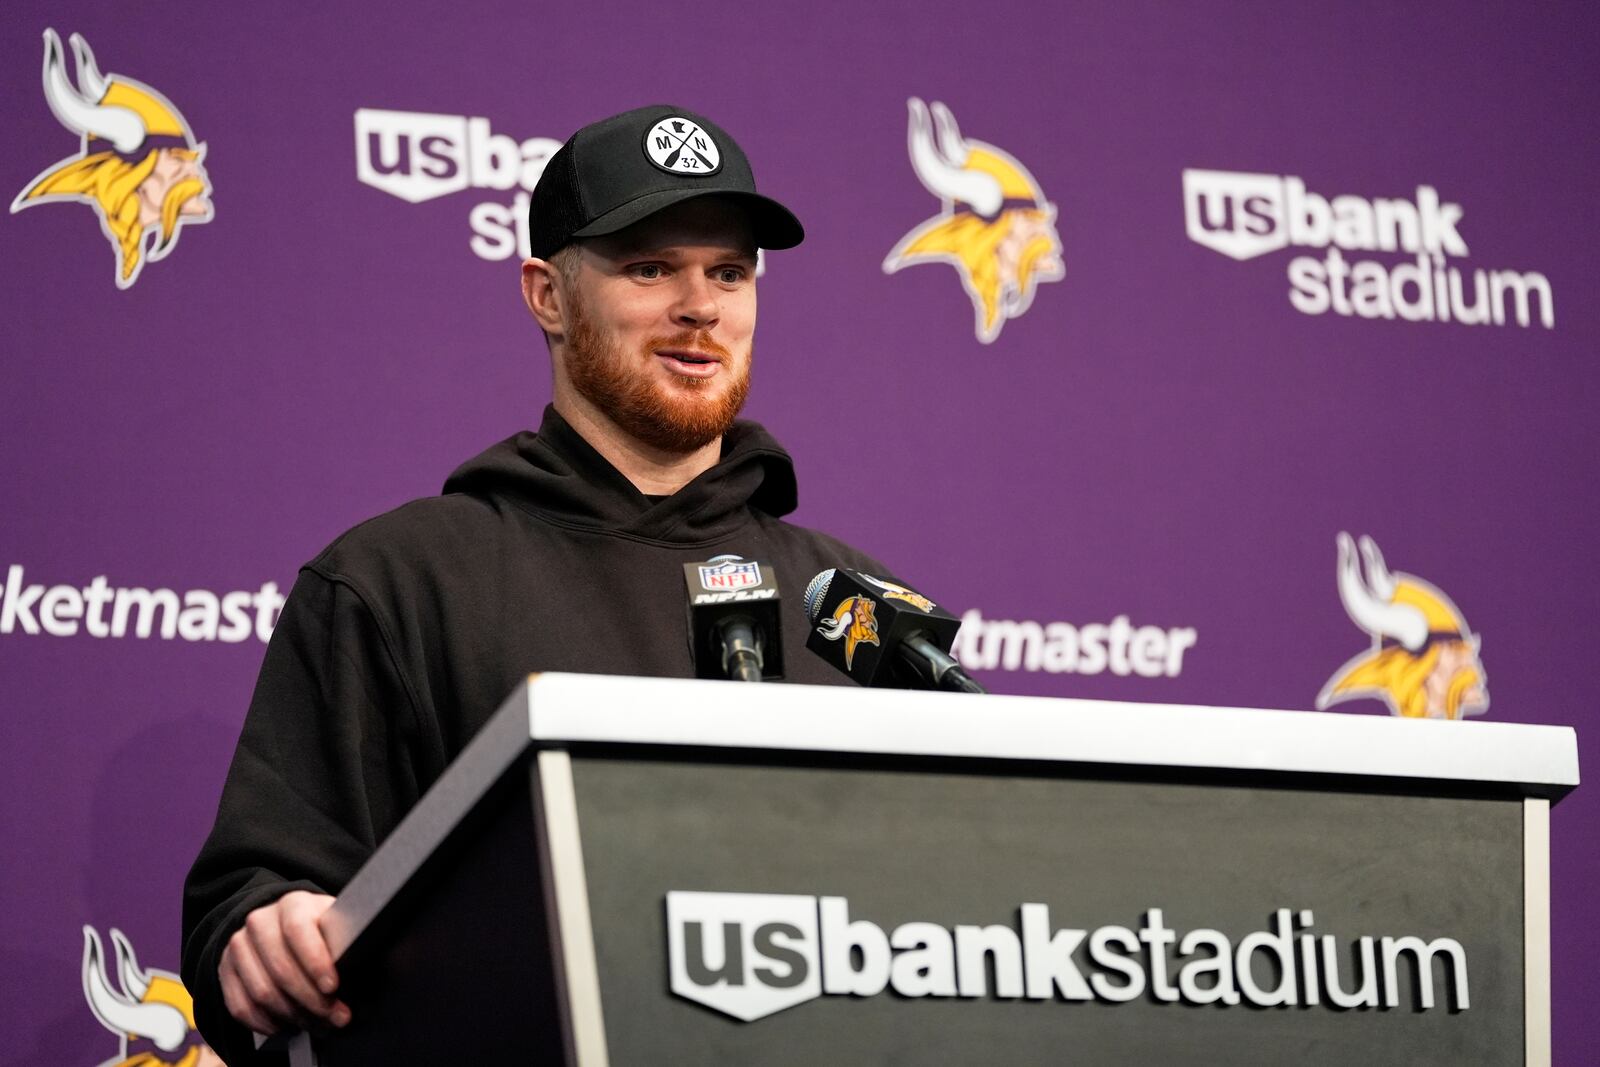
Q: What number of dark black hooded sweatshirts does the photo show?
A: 1